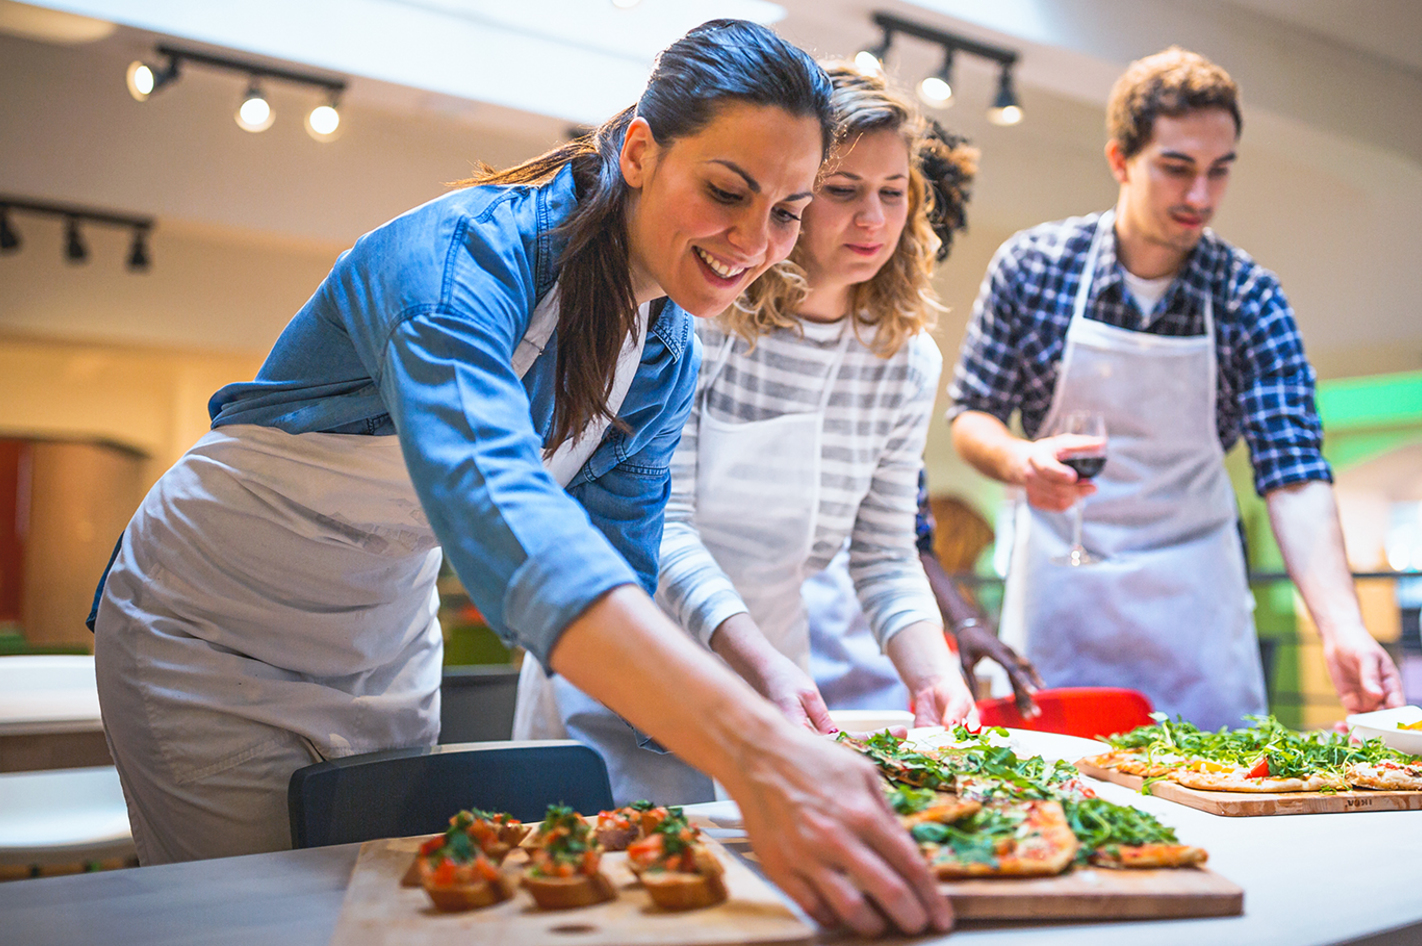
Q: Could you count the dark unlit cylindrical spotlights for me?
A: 3